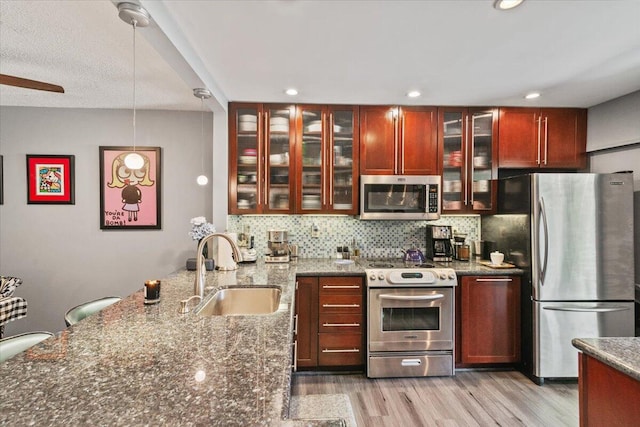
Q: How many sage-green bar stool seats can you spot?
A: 2